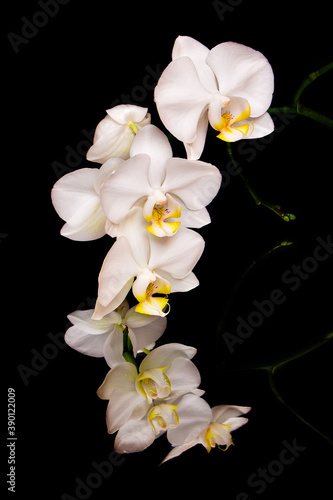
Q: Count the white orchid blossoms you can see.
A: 9